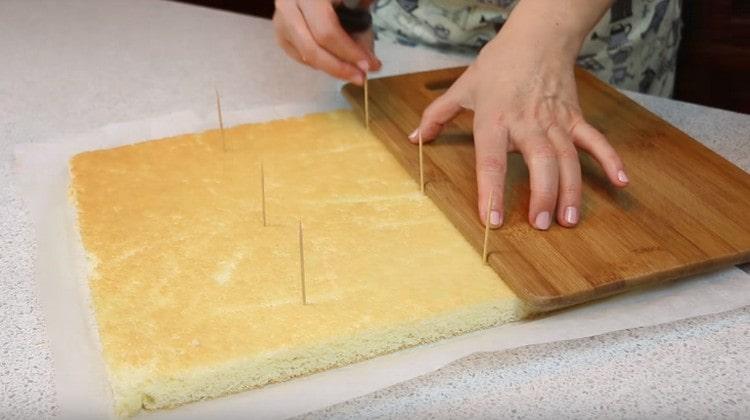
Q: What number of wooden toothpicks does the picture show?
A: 6